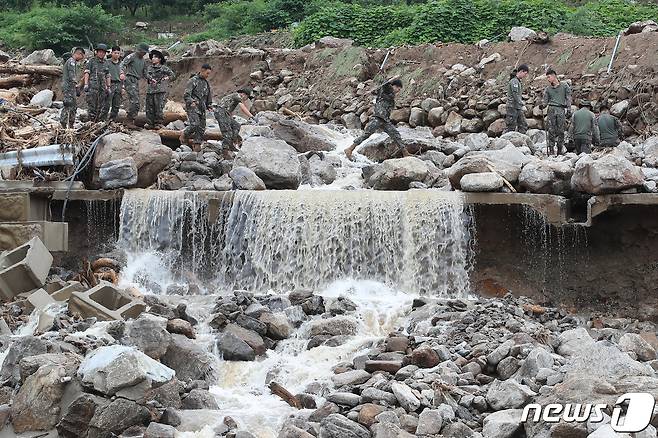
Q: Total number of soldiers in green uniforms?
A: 12